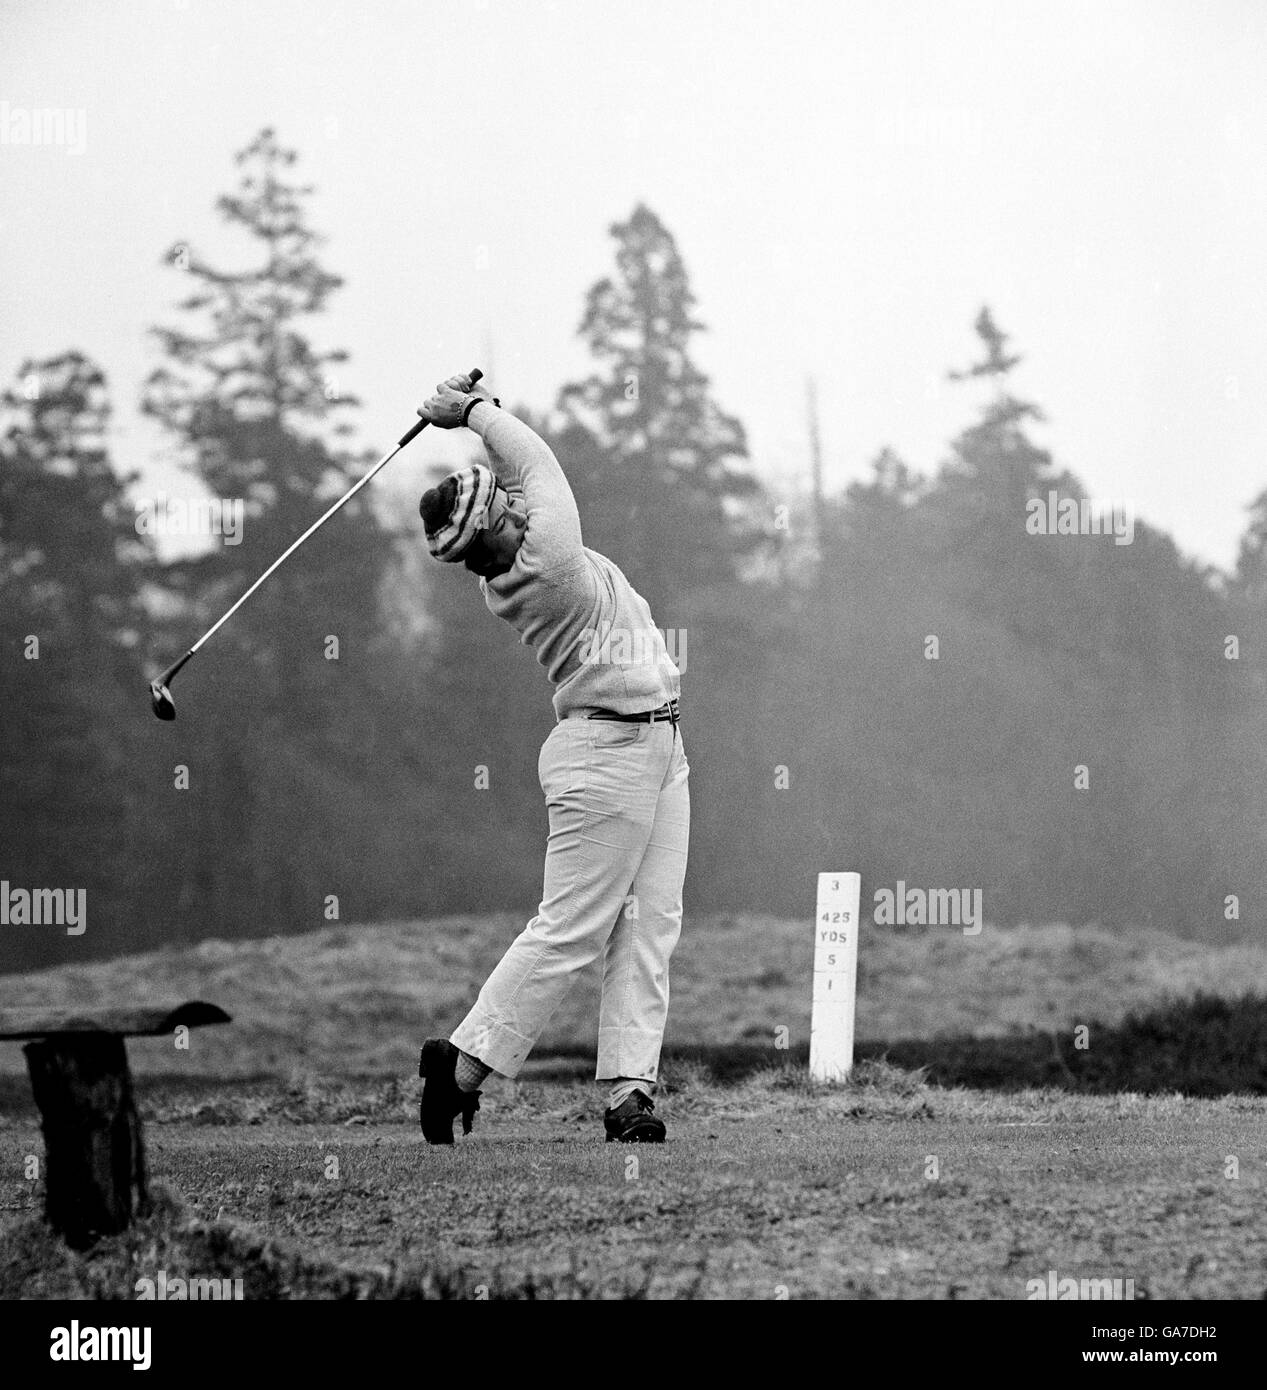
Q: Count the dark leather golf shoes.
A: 2